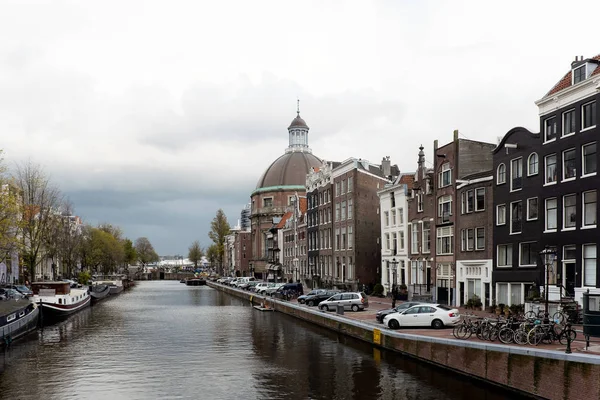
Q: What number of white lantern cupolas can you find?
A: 1